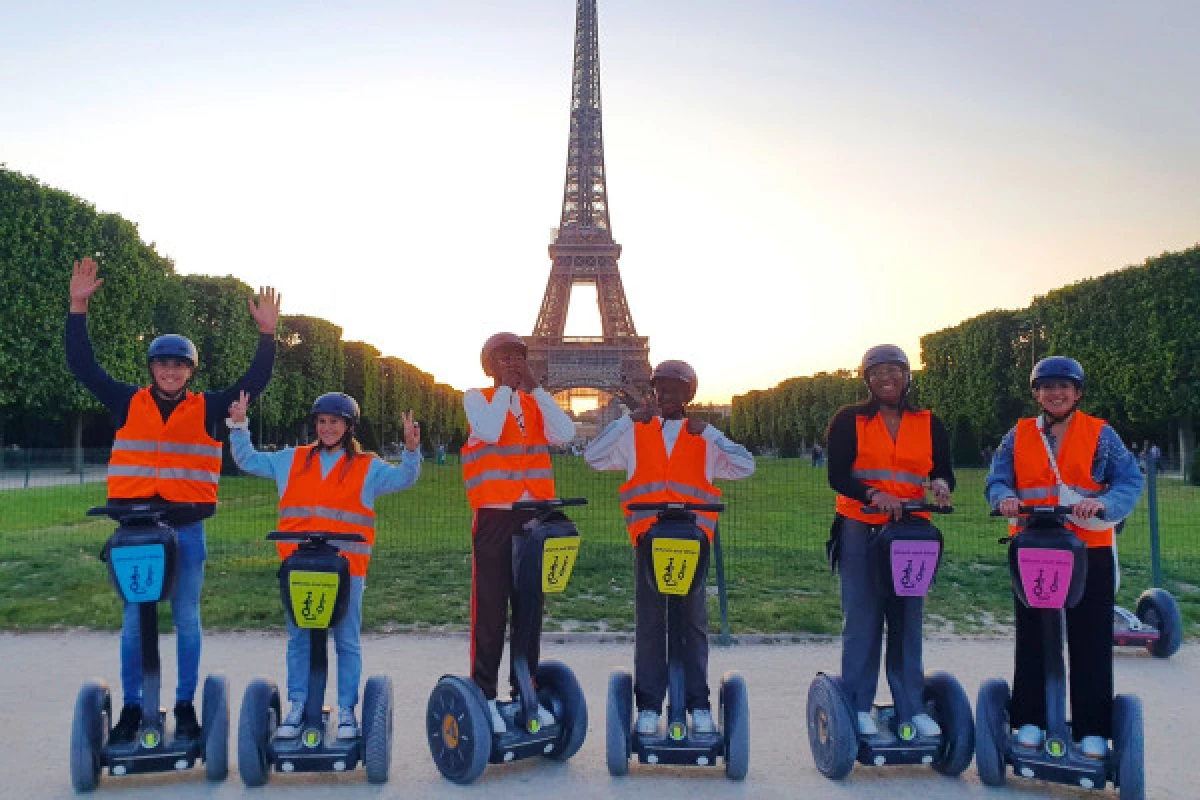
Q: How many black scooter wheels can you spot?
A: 13